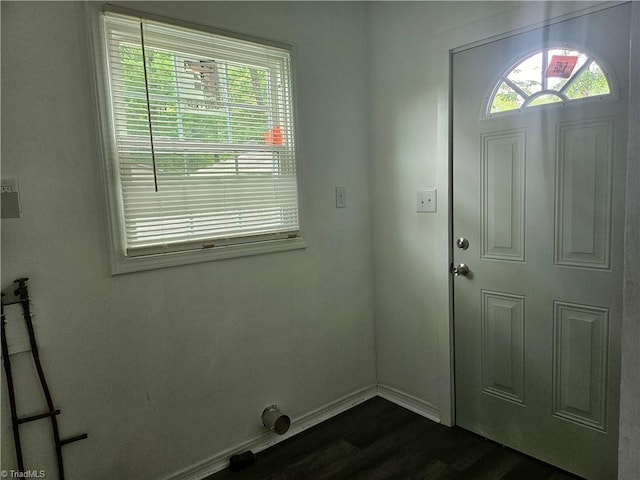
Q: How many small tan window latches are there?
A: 2